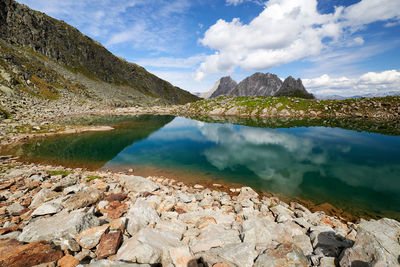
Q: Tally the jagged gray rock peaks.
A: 3